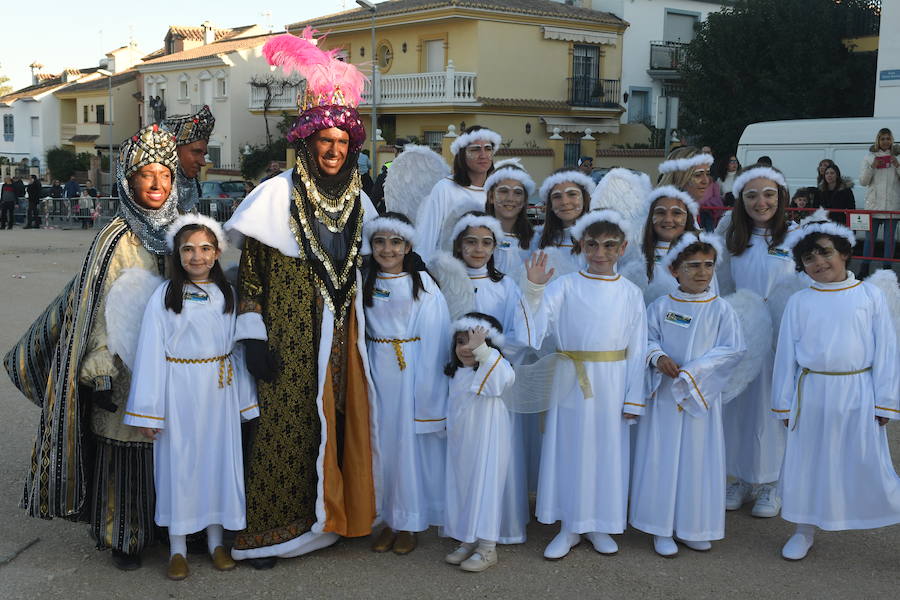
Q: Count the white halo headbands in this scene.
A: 13